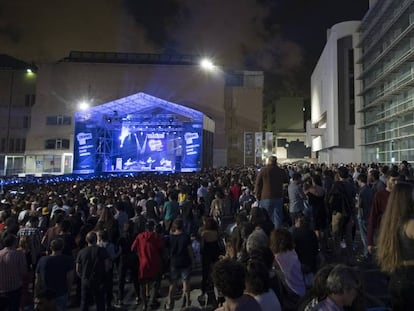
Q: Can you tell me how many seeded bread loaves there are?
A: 0